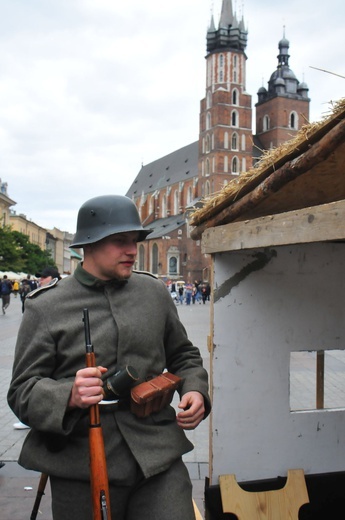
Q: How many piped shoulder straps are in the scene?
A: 2